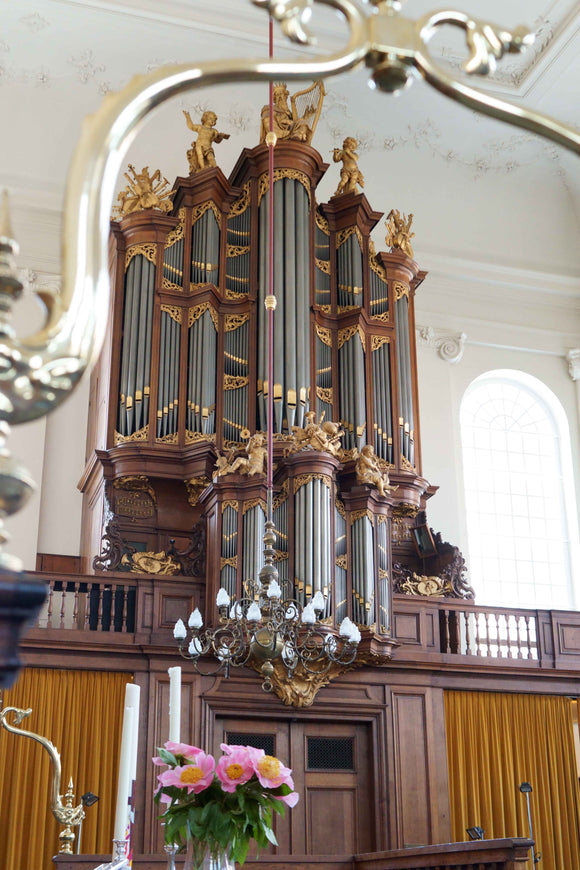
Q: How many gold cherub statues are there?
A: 4